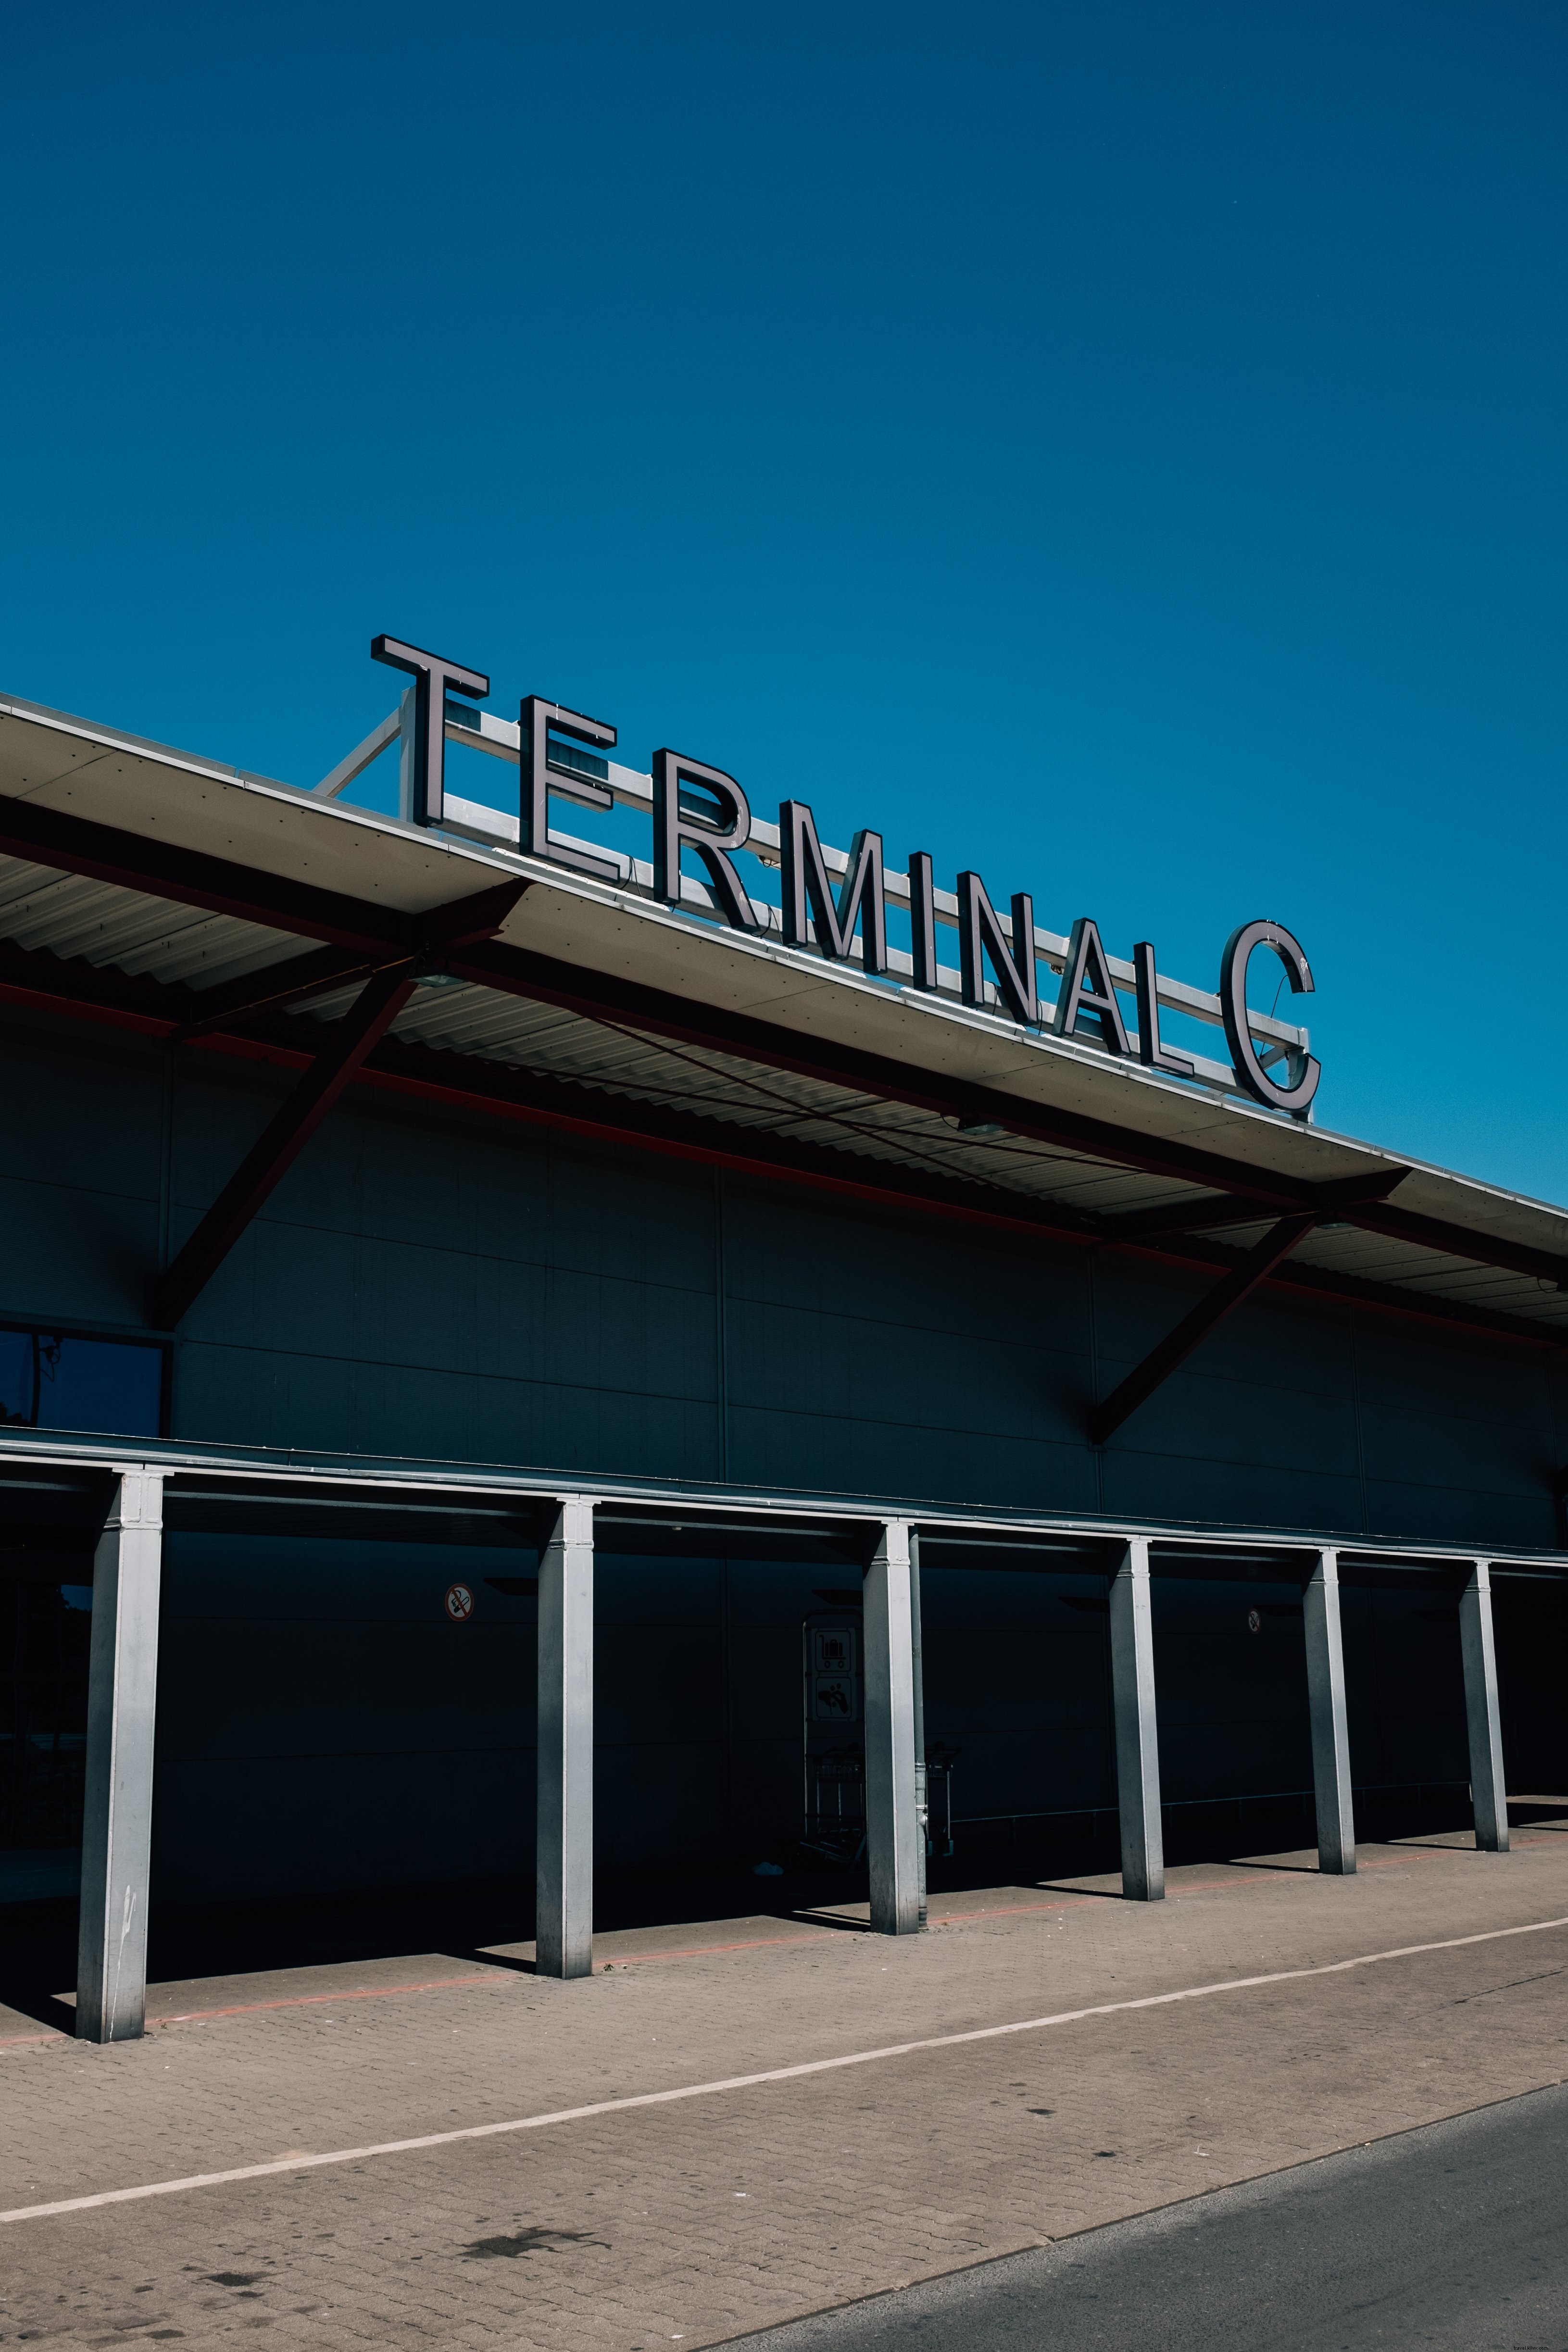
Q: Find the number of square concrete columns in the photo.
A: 6